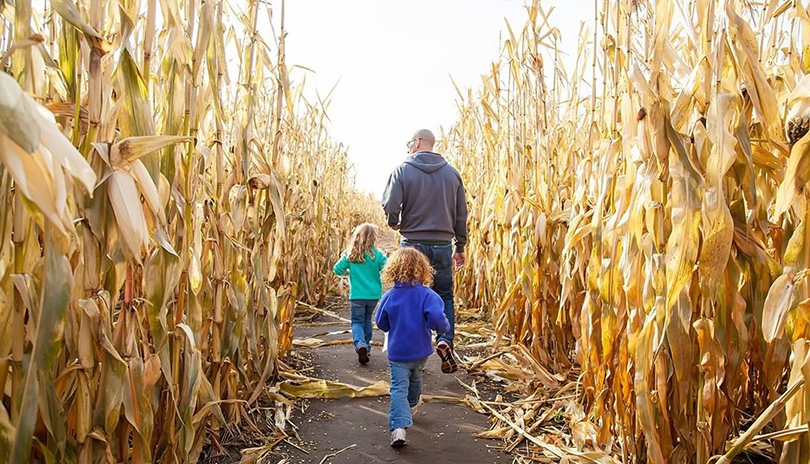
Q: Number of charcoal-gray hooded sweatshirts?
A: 1